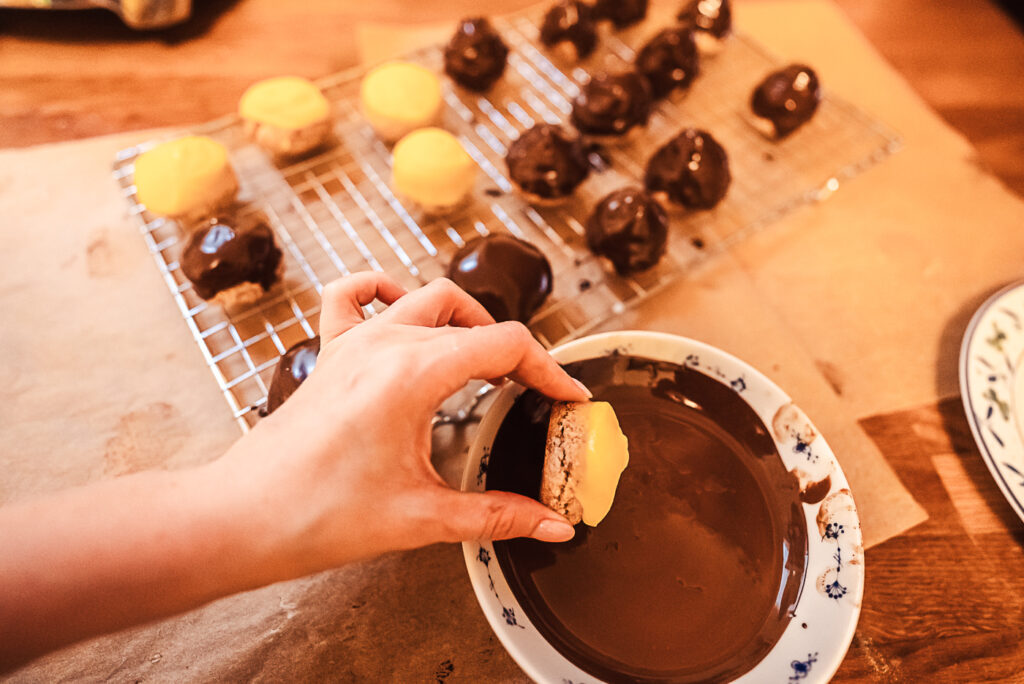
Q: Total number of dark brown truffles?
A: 13